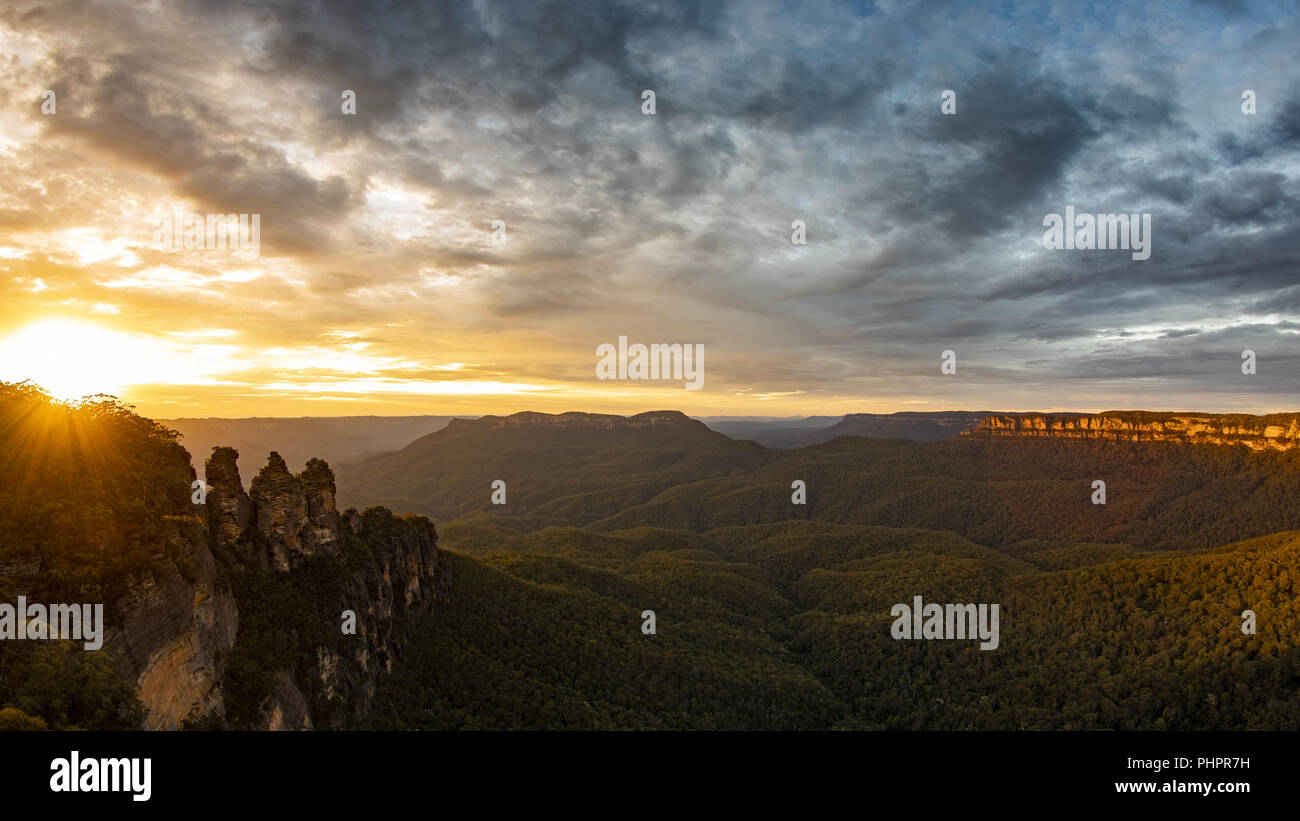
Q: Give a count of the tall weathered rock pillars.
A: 3